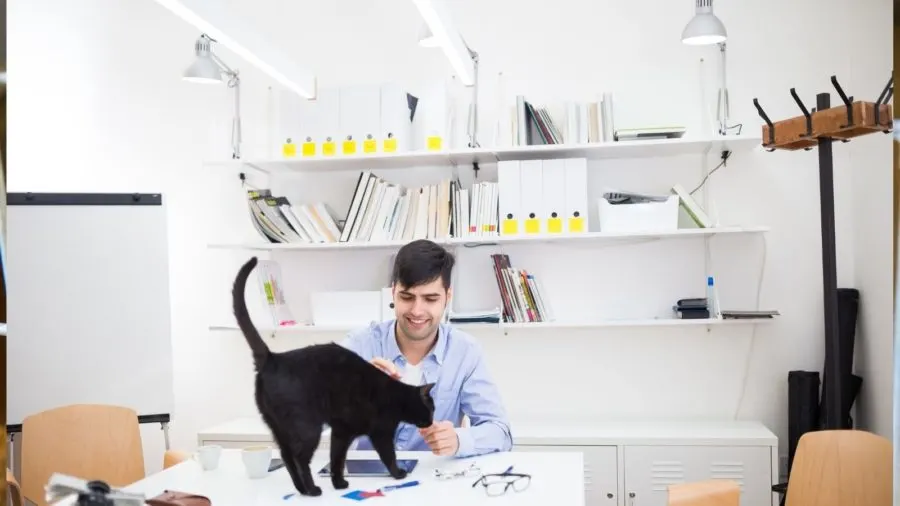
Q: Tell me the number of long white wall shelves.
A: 3